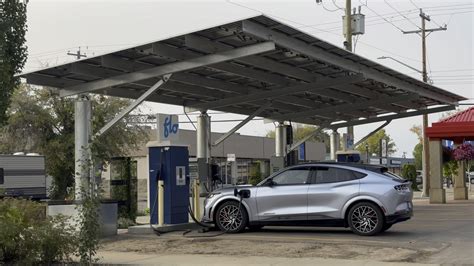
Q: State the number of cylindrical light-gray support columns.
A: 4